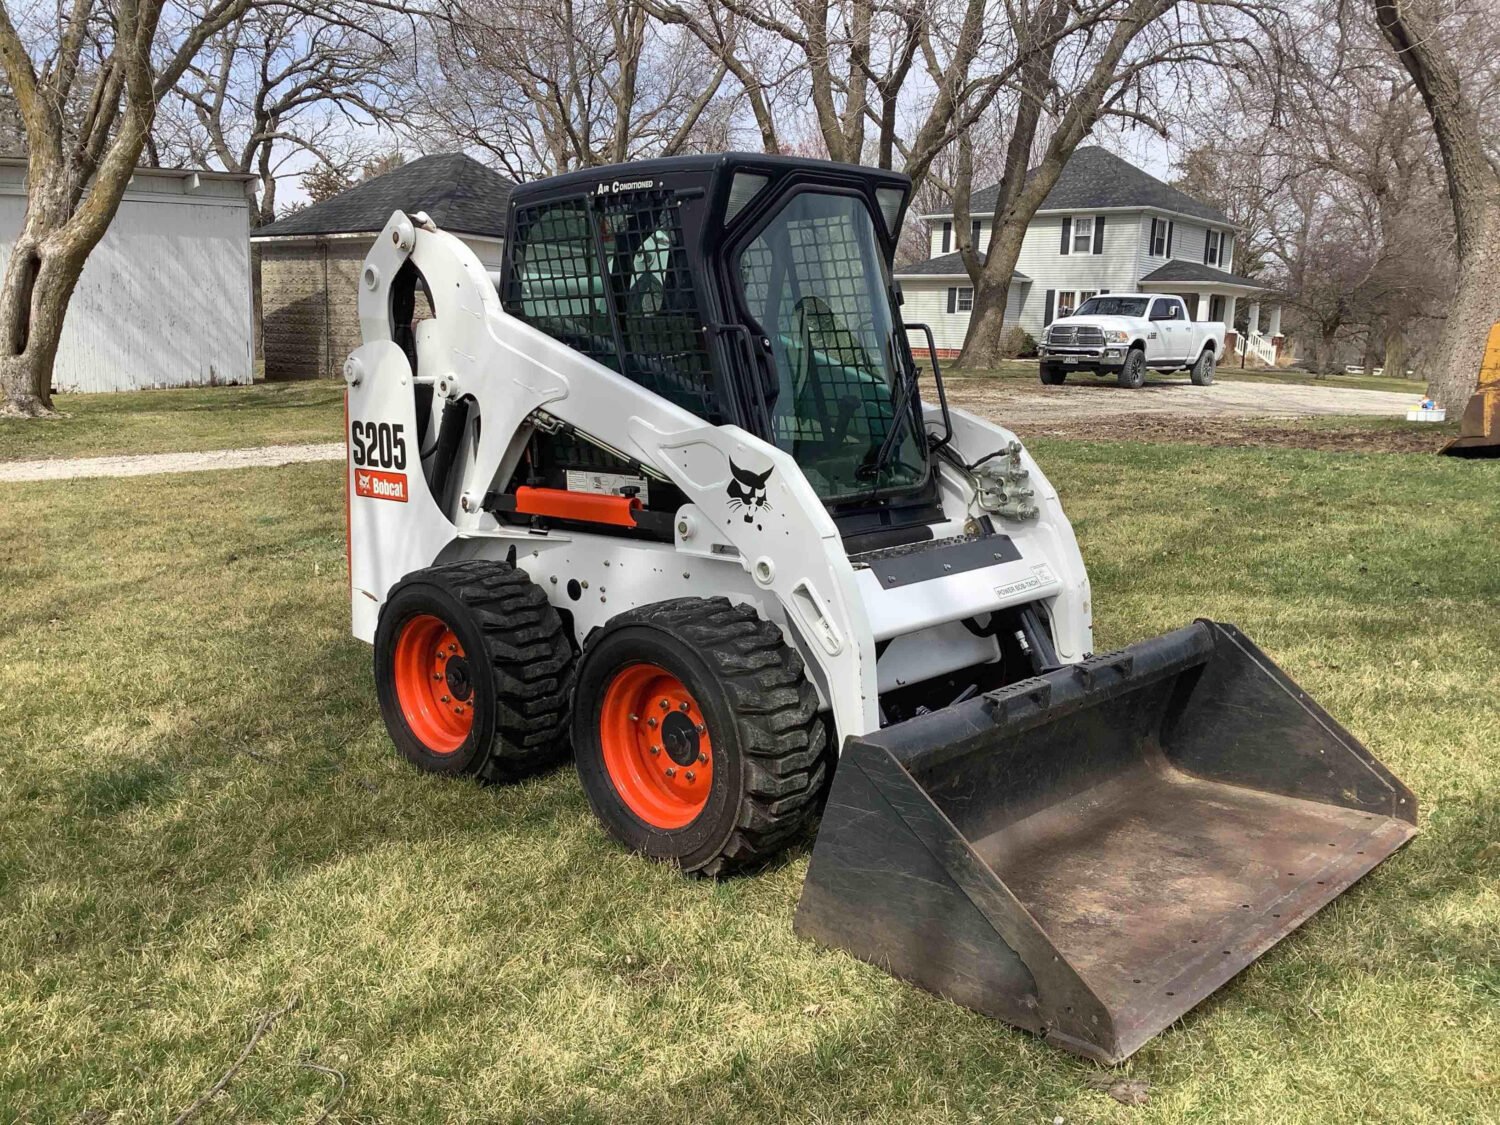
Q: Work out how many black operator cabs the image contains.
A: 1